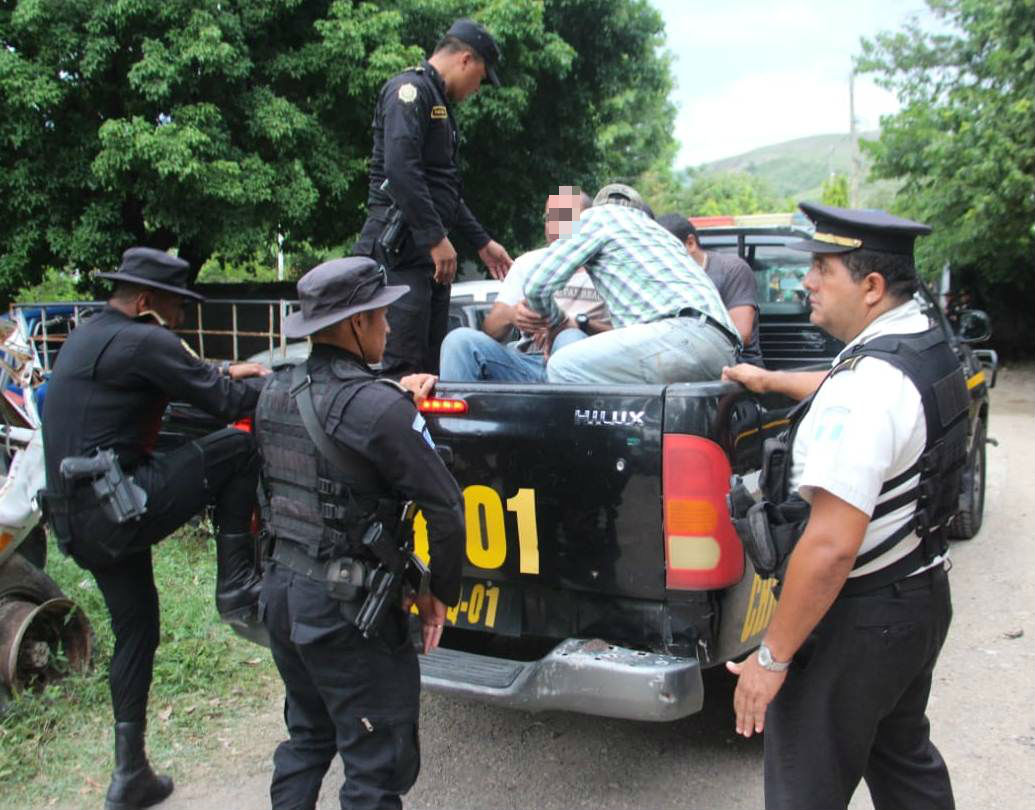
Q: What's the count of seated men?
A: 3